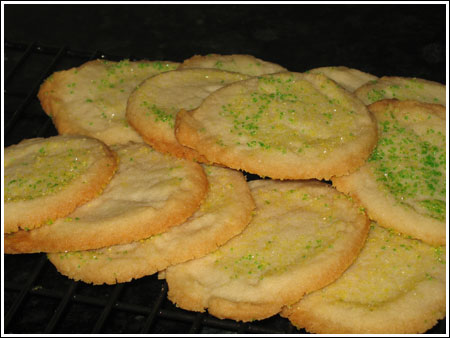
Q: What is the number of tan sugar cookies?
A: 12